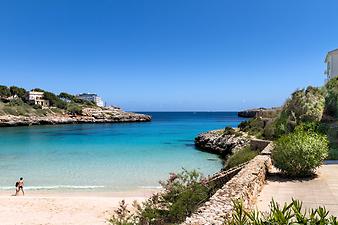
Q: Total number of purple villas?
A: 0